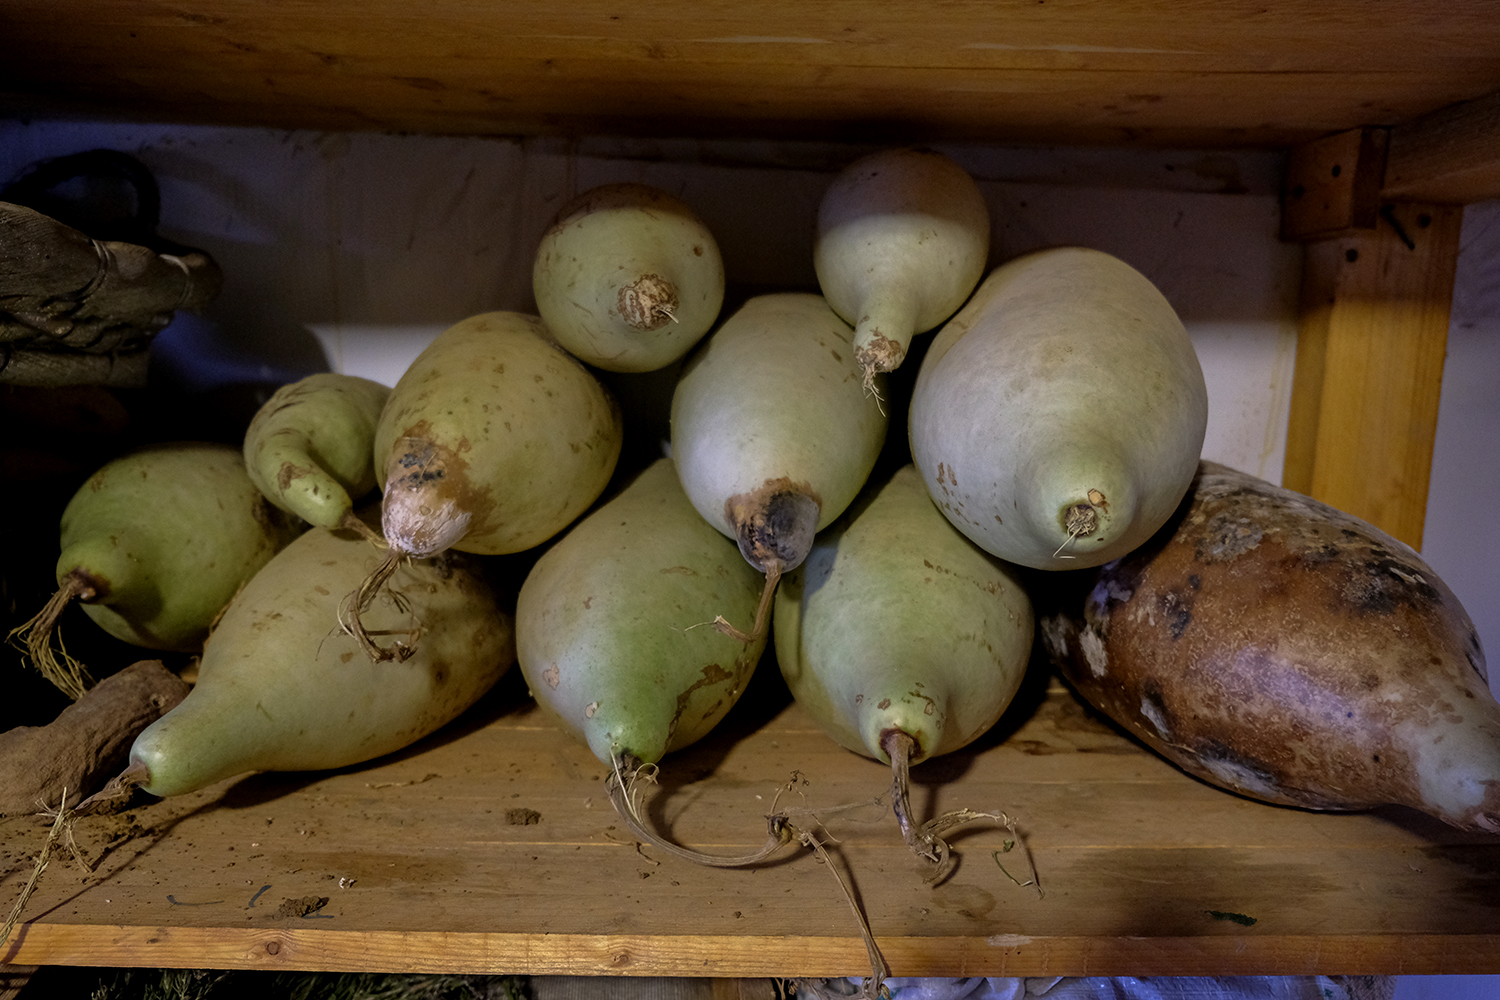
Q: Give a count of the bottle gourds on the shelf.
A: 11